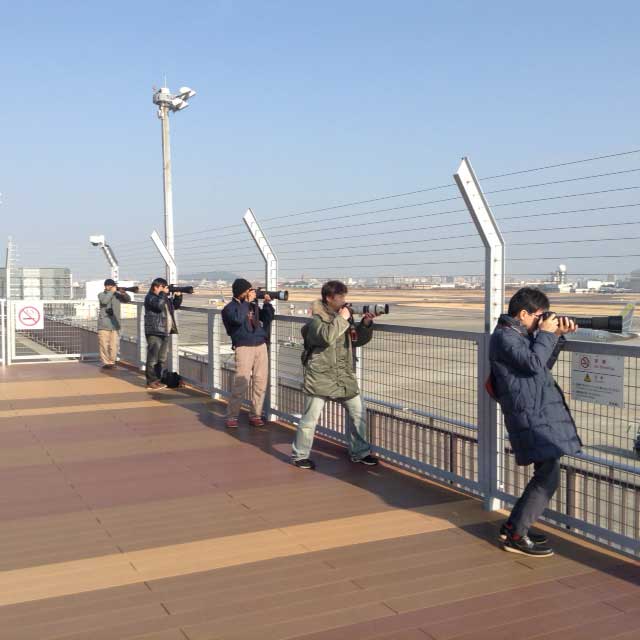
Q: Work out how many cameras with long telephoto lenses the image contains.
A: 5